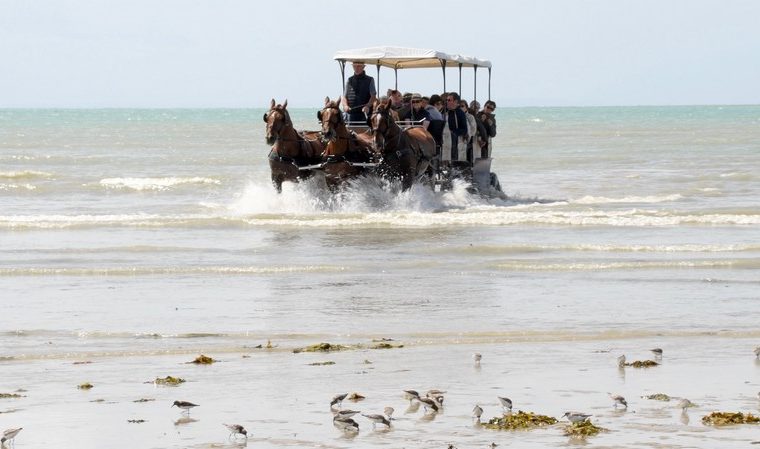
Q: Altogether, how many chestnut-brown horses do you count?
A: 3